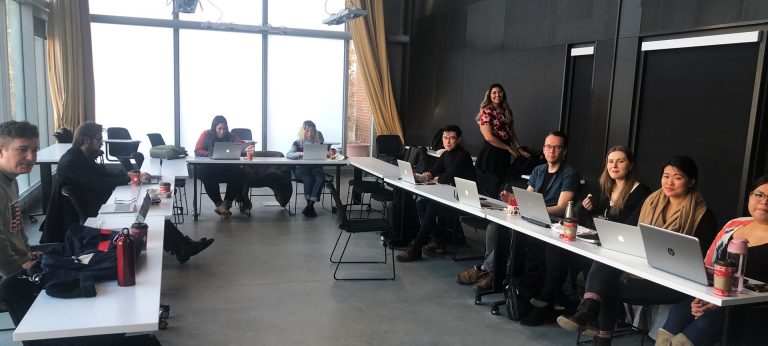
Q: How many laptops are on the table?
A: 8